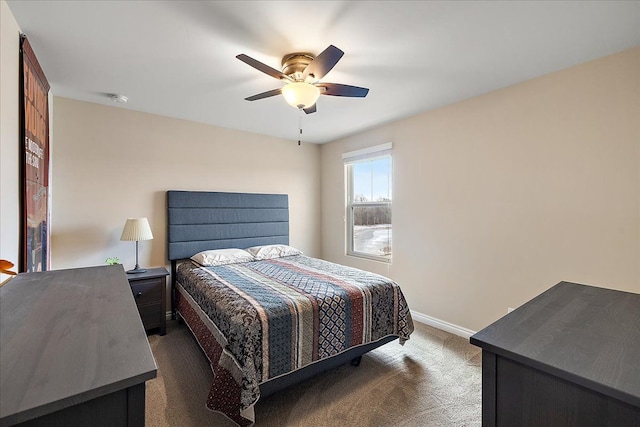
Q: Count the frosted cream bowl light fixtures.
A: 1